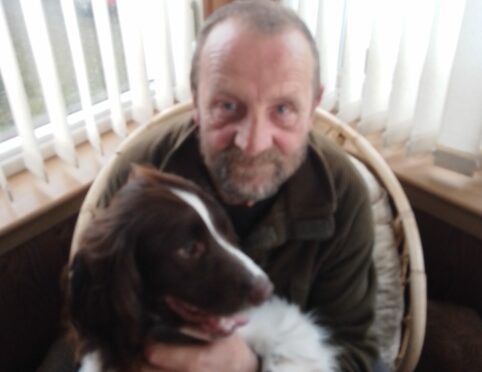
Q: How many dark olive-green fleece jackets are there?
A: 1